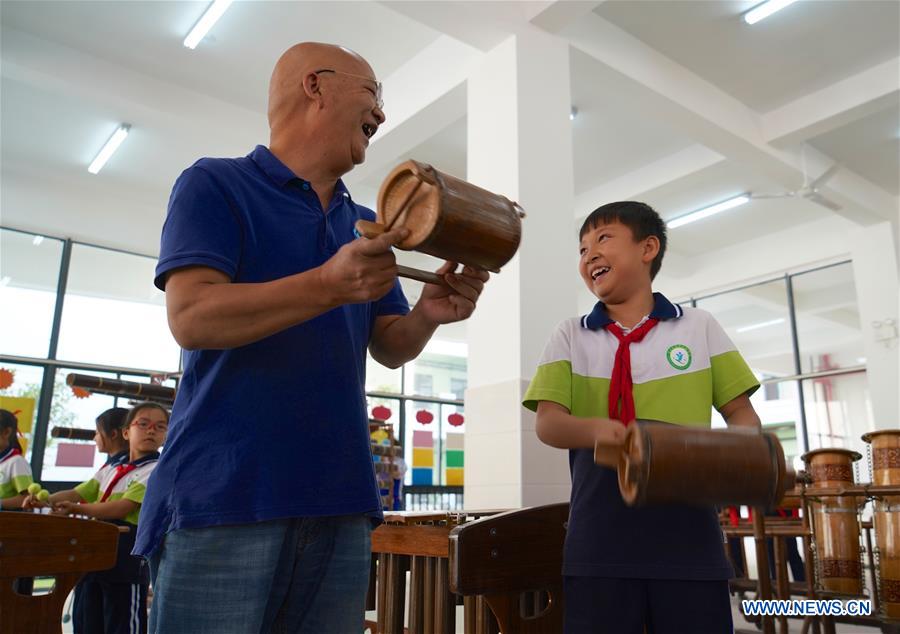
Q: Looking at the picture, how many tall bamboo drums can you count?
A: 2